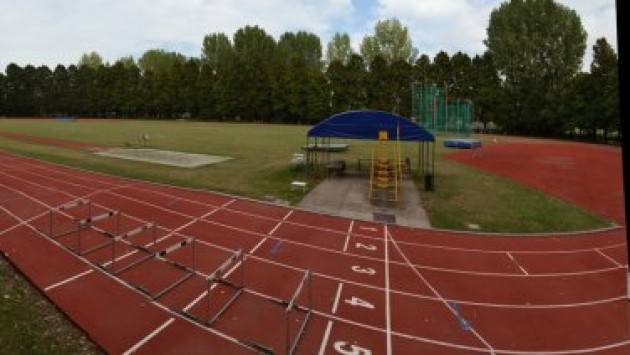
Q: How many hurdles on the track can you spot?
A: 6